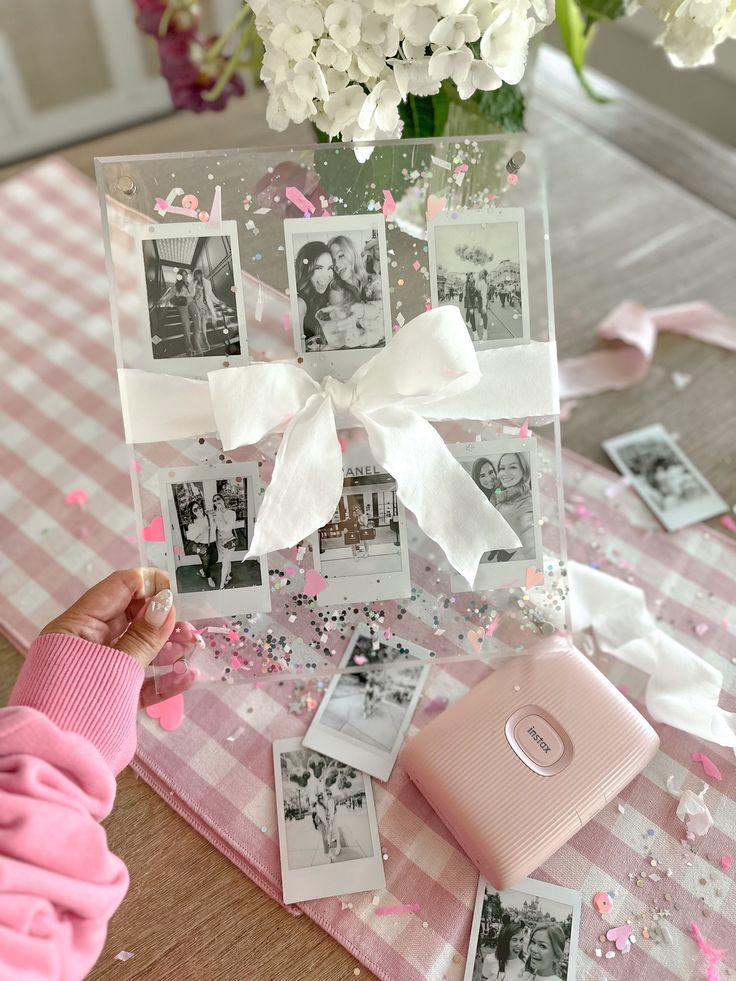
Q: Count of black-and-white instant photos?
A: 10